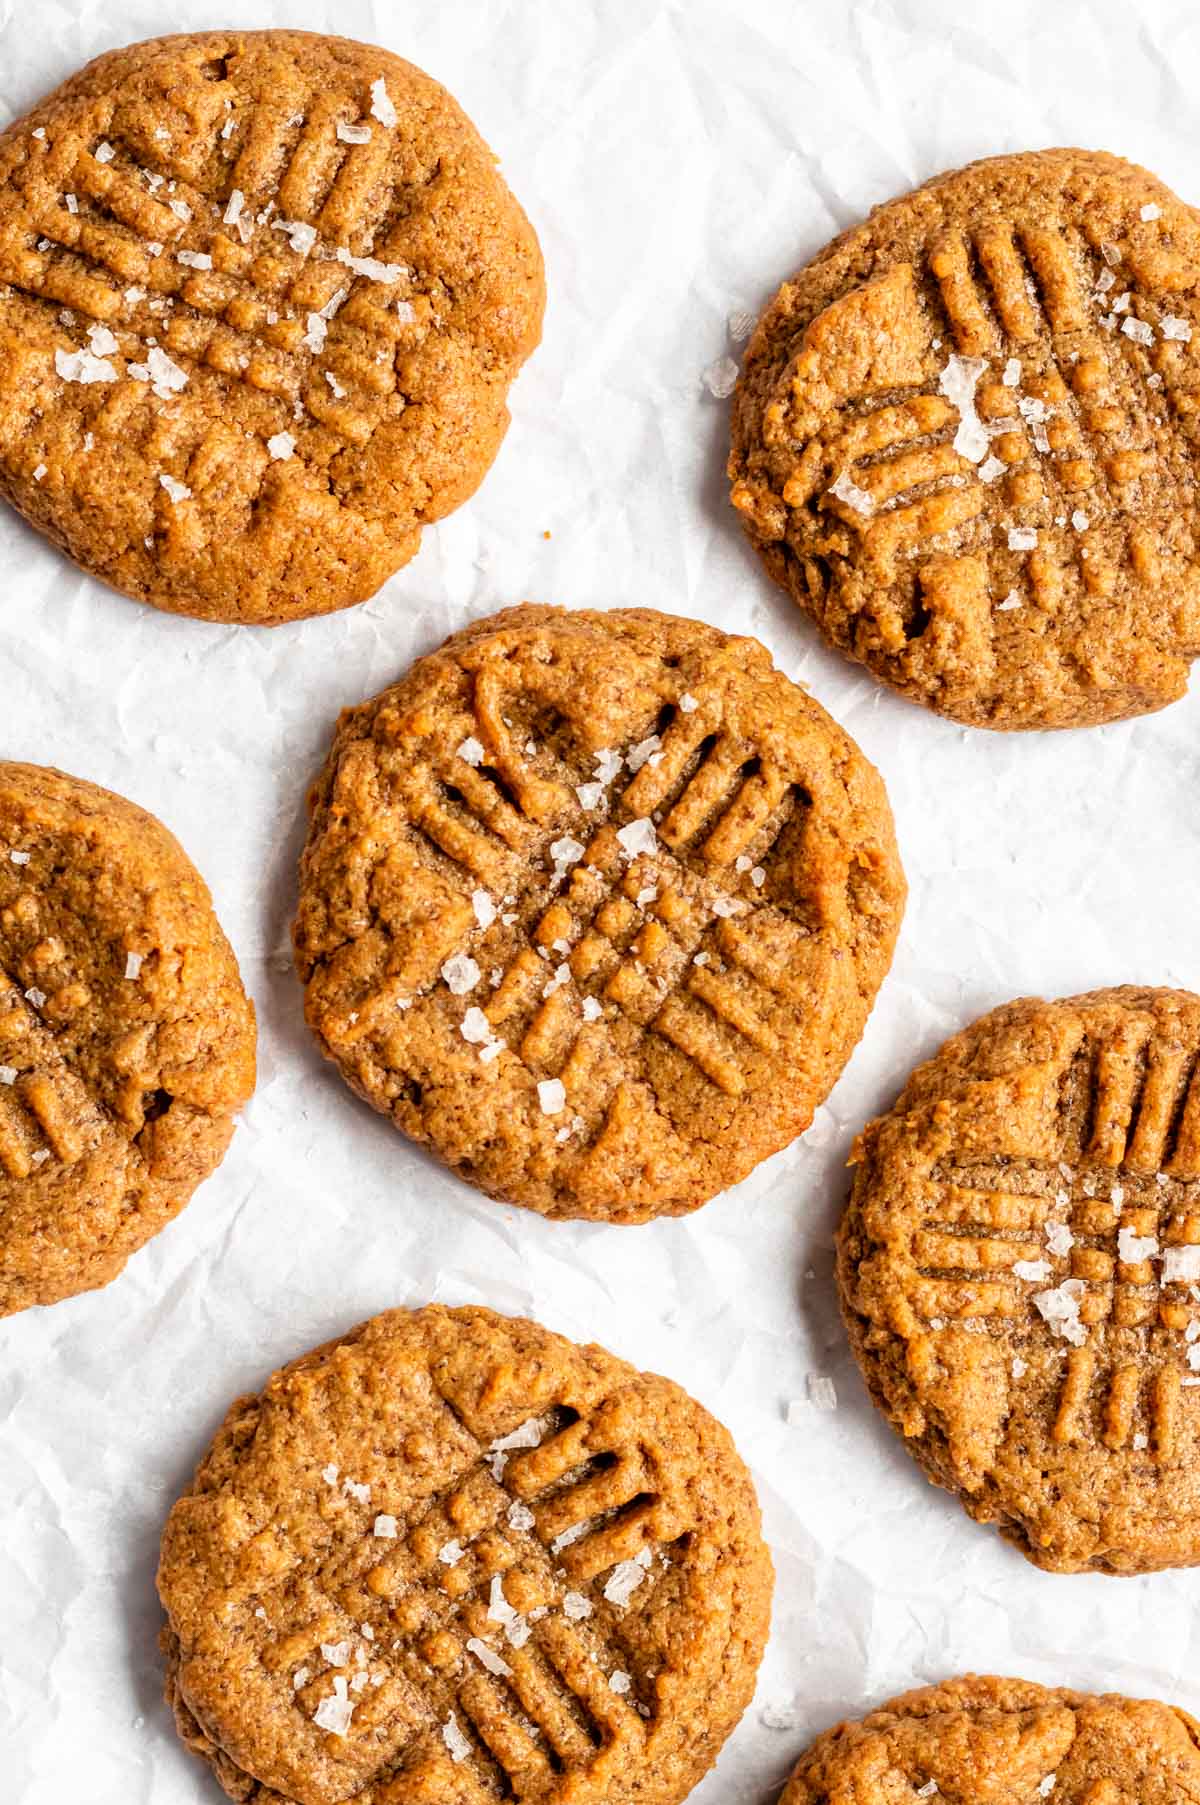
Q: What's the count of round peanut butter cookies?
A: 7